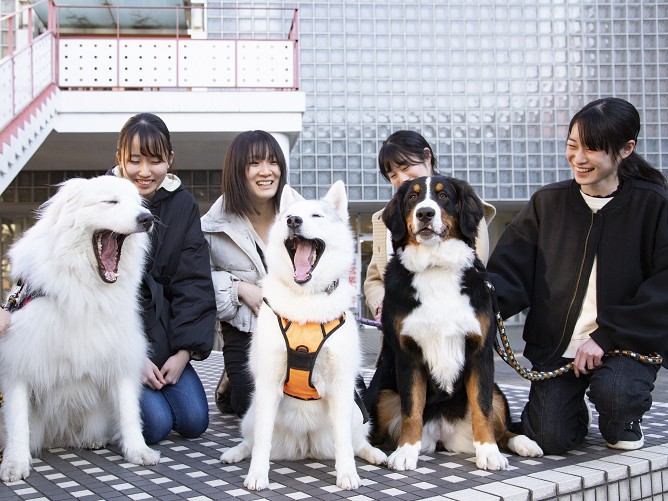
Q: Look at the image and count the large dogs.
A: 3